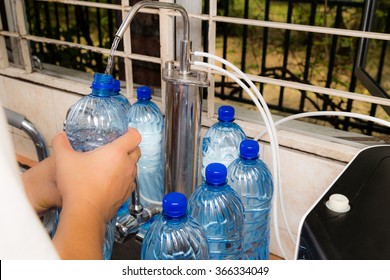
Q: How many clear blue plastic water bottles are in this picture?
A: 7